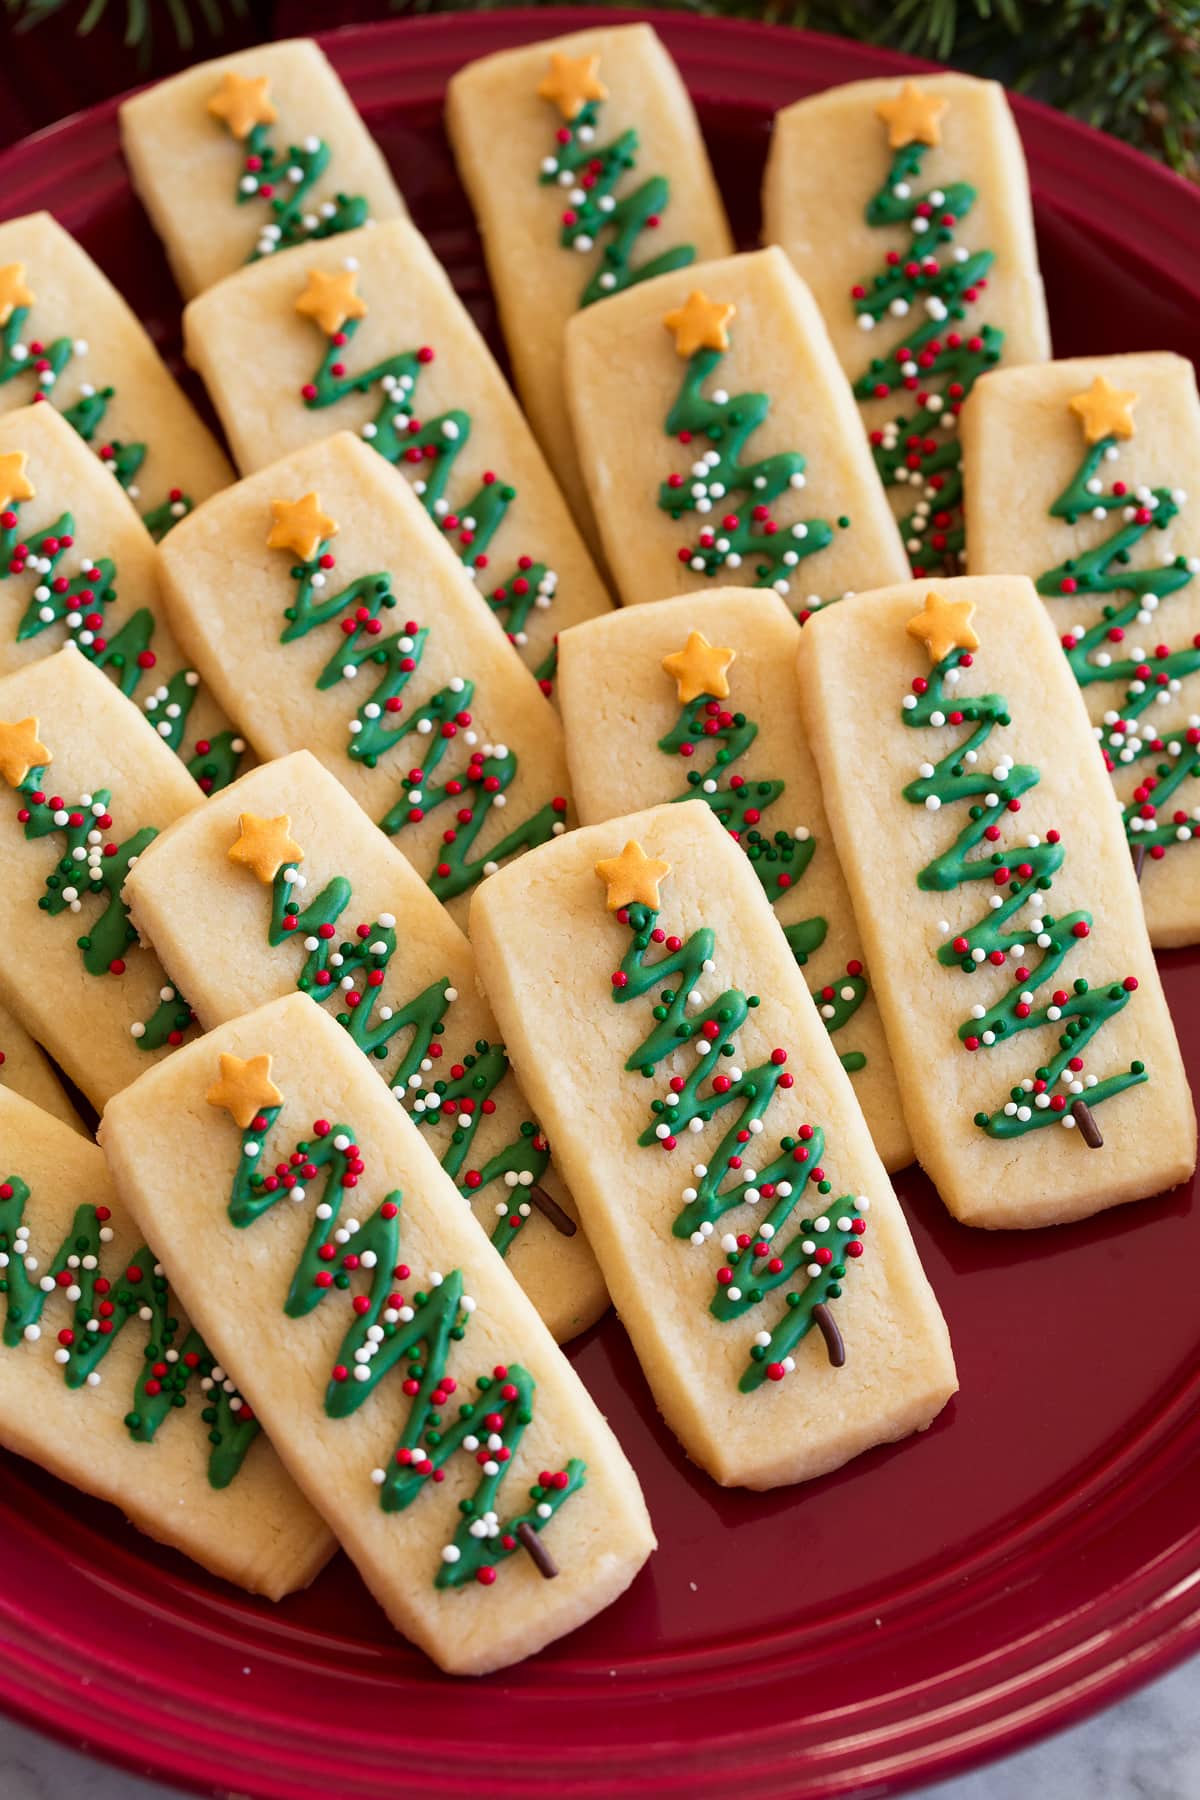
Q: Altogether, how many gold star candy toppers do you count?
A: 15